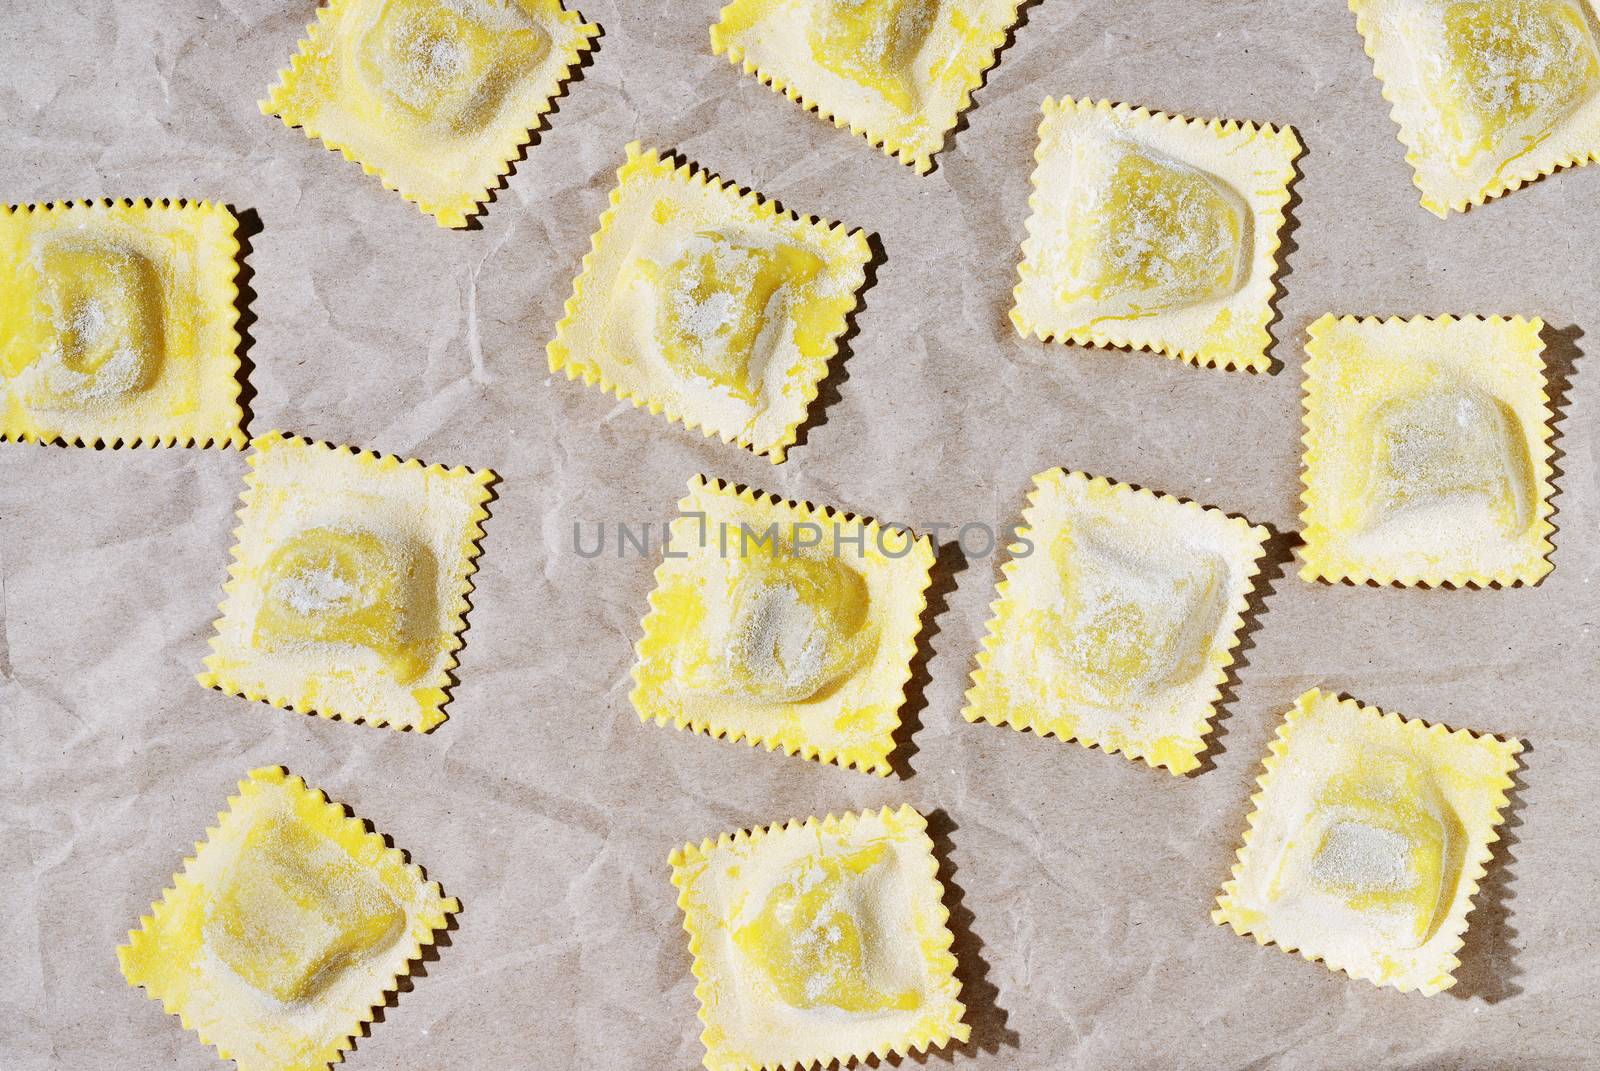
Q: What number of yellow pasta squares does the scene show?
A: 13